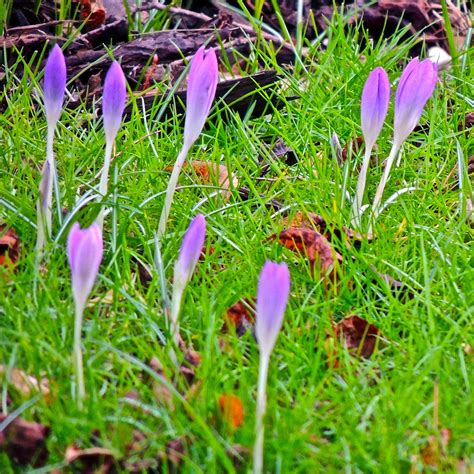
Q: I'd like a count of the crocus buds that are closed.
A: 8